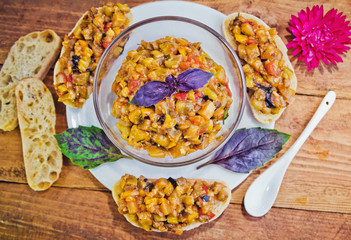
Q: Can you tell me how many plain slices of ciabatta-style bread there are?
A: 2